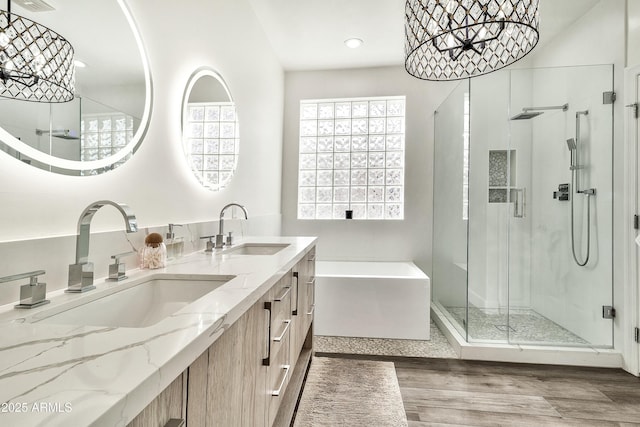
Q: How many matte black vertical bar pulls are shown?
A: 2